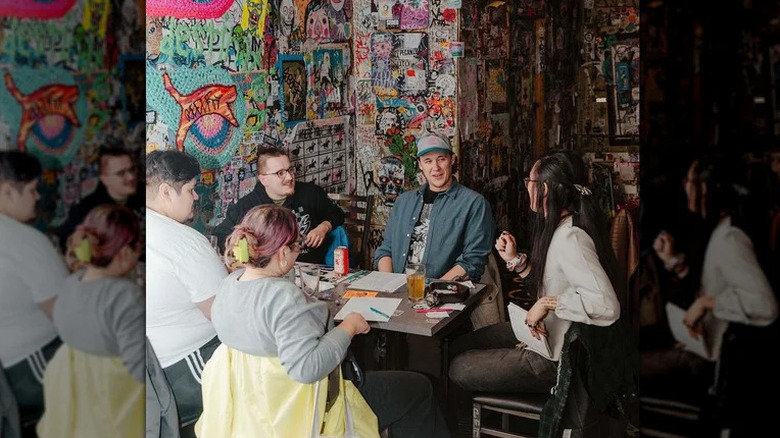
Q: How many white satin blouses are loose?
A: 1